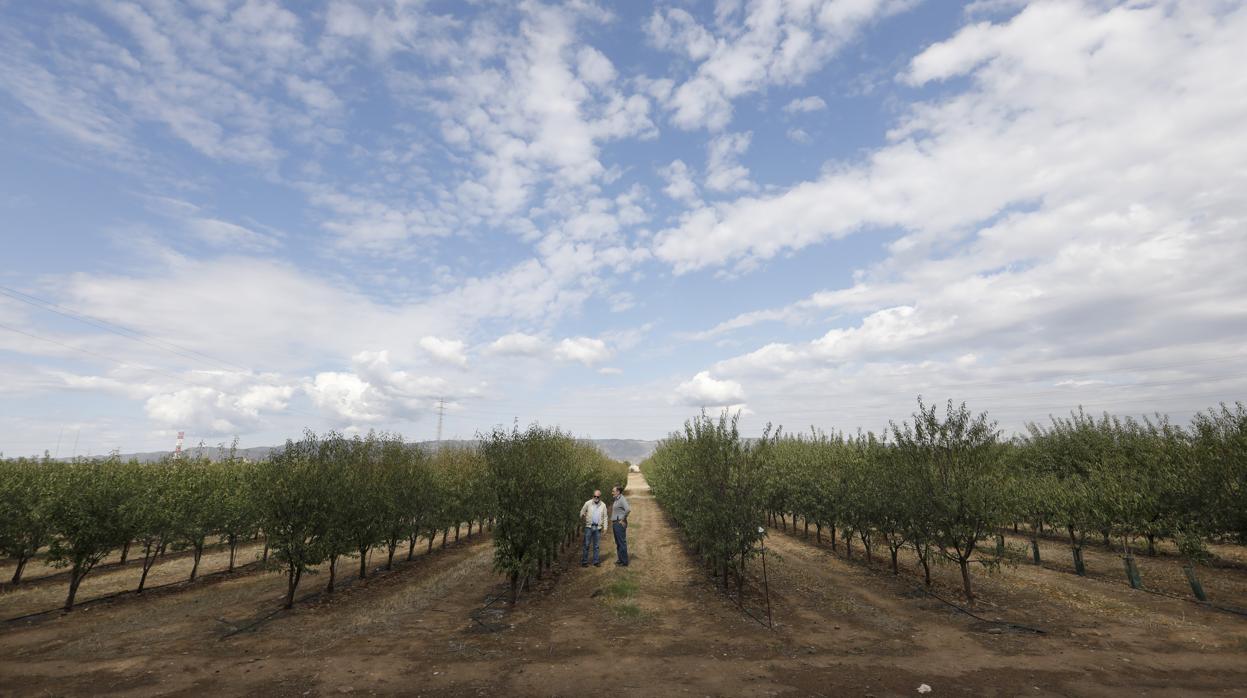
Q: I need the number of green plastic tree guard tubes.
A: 5